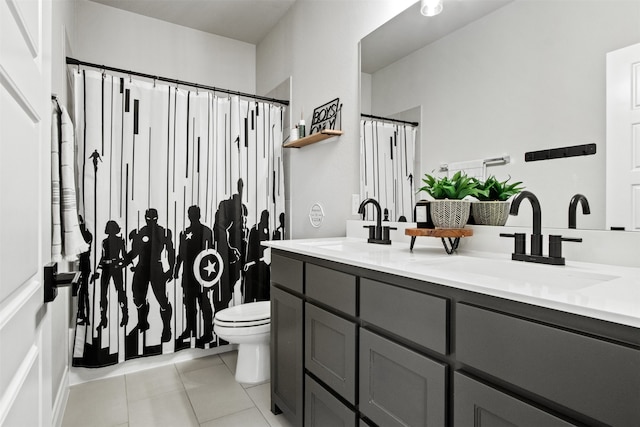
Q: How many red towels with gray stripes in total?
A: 0